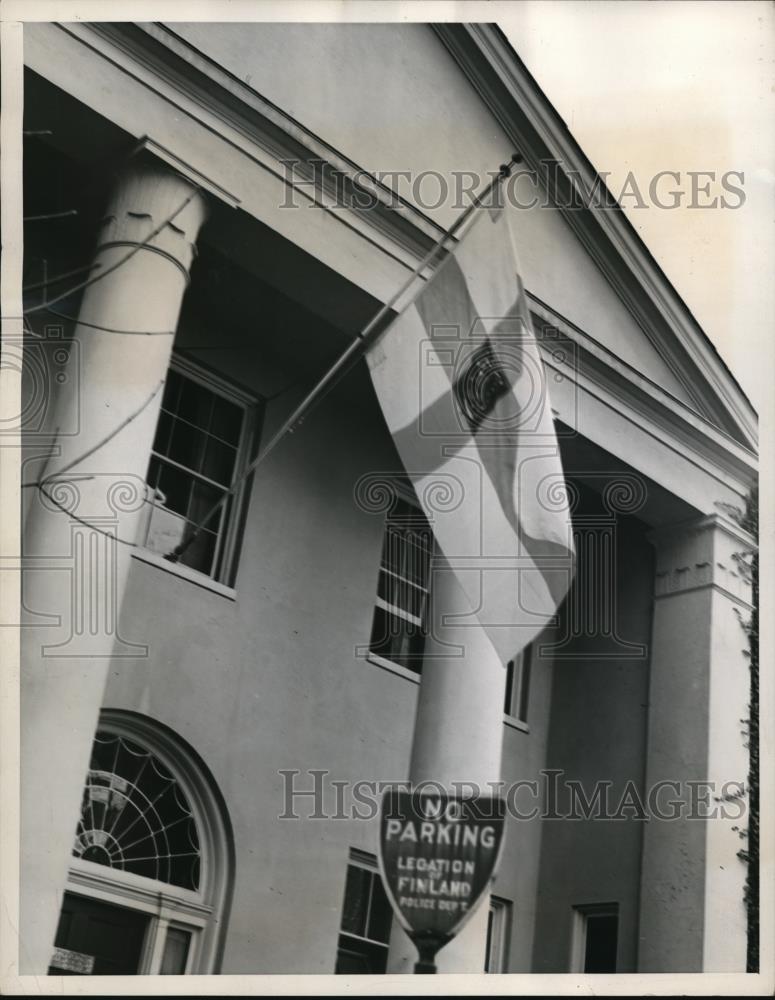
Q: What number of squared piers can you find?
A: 1